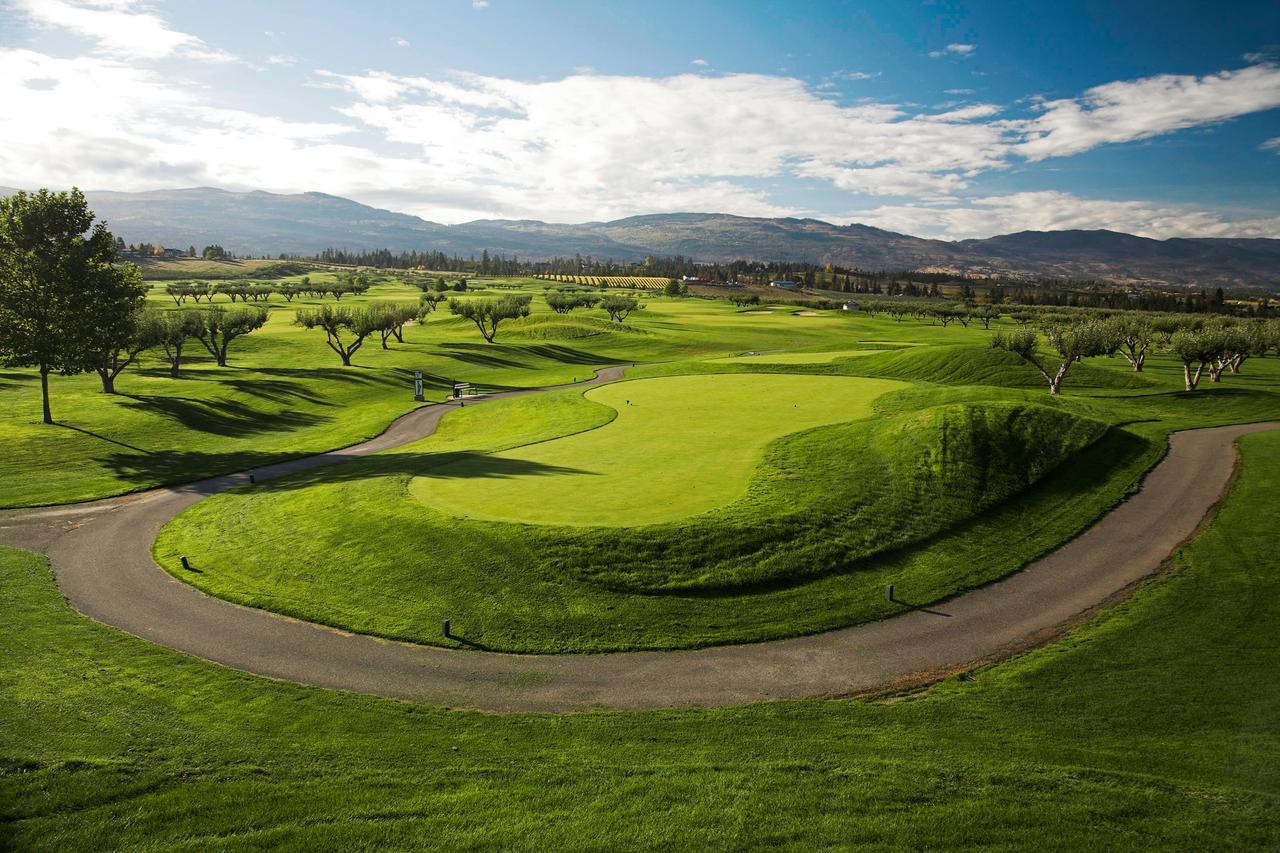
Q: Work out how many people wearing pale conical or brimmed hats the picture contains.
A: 0